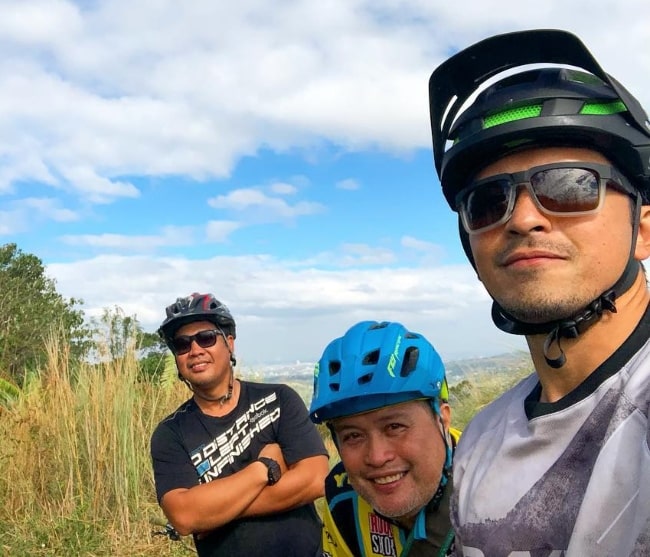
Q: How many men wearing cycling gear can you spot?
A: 3